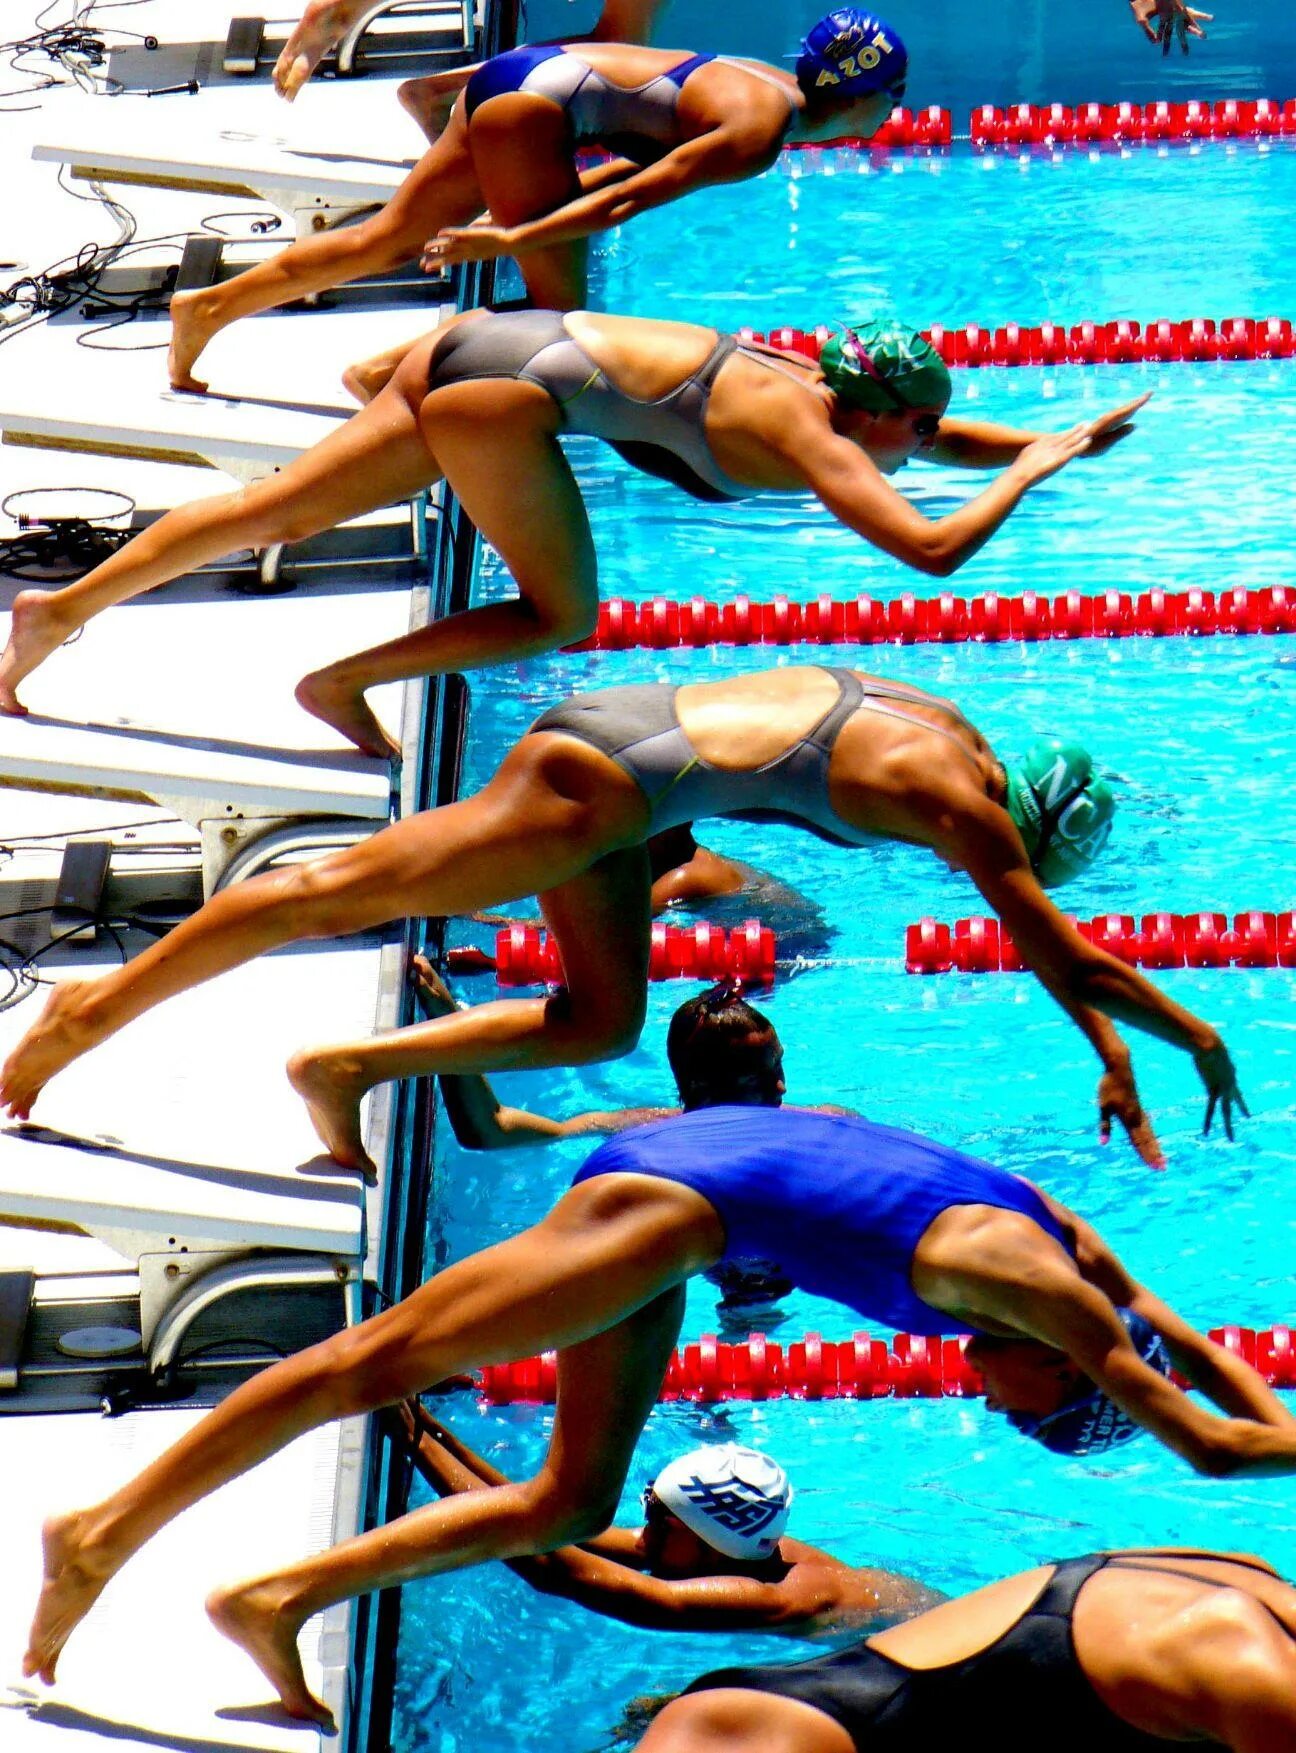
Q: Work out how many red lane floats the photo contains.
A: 5